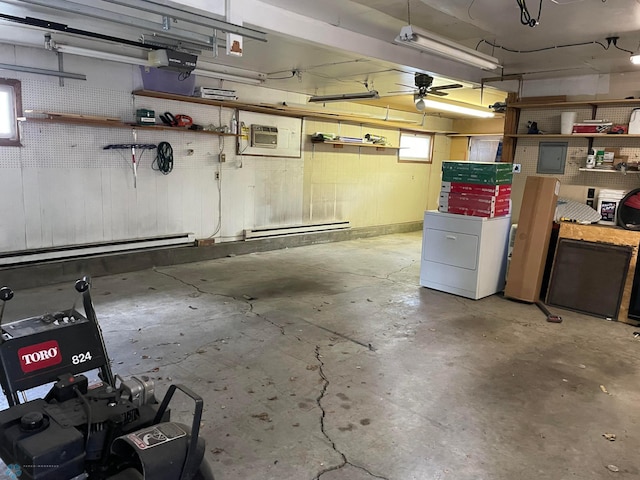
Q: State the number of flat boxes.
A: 5